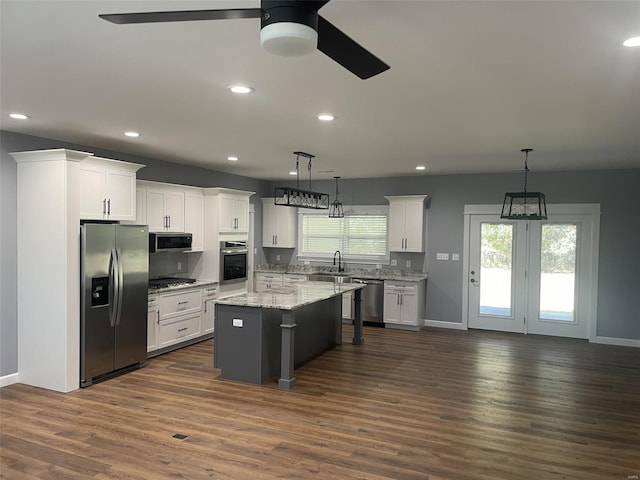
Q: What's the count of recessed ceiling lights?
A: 8